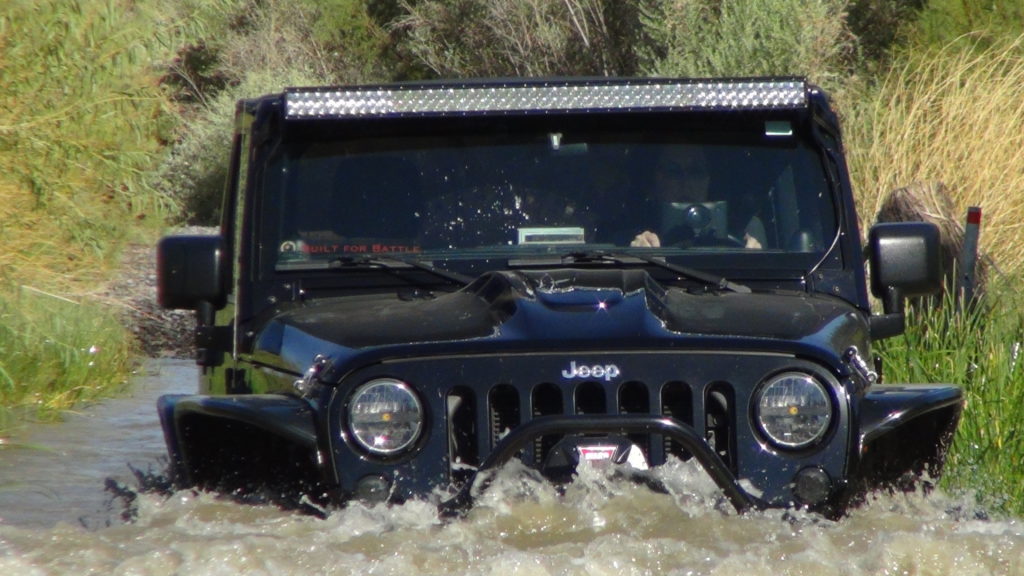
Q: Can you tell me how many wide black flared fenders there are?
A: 2